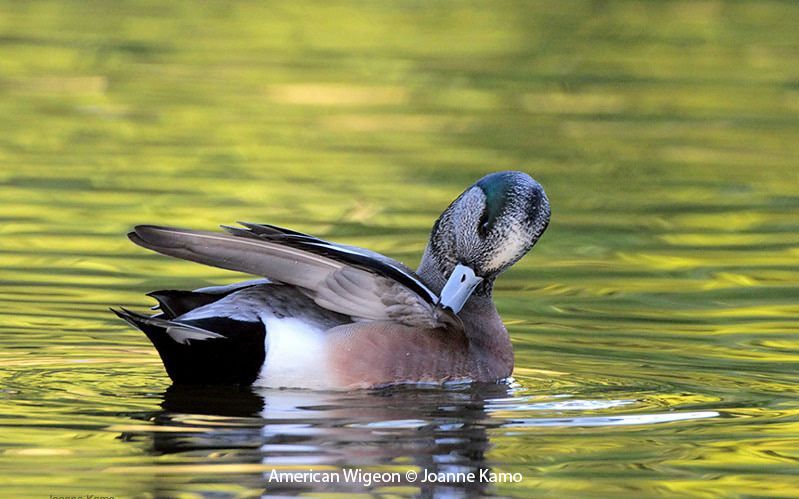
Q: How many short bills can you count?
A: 1